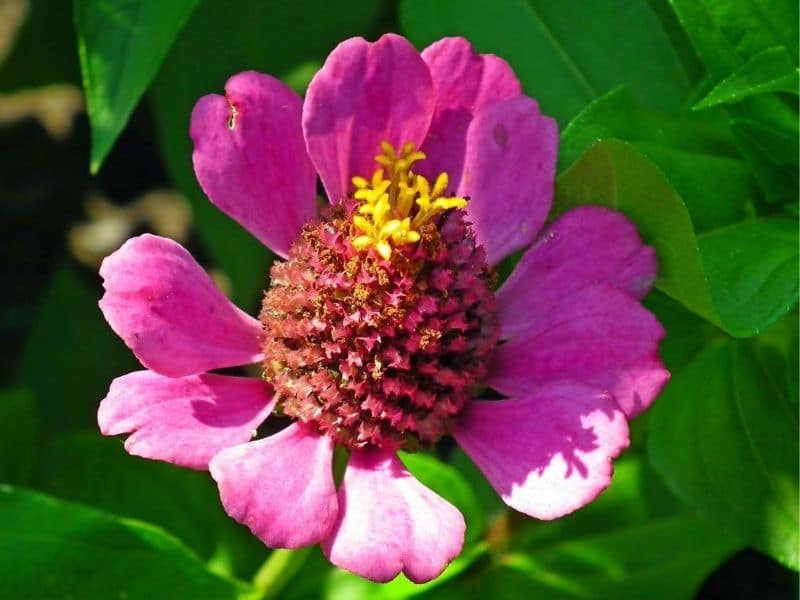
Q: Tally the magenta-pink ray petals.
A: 11